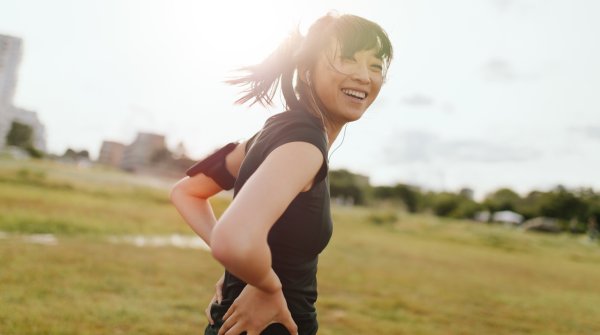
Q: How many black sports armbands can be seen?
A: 1